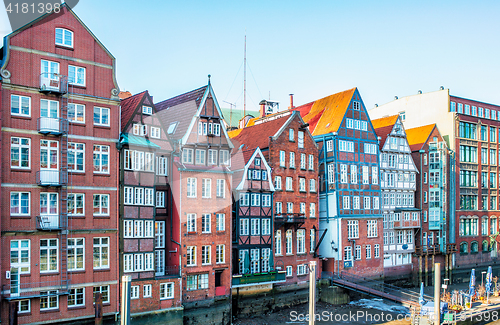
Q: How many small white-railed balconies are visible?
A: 4